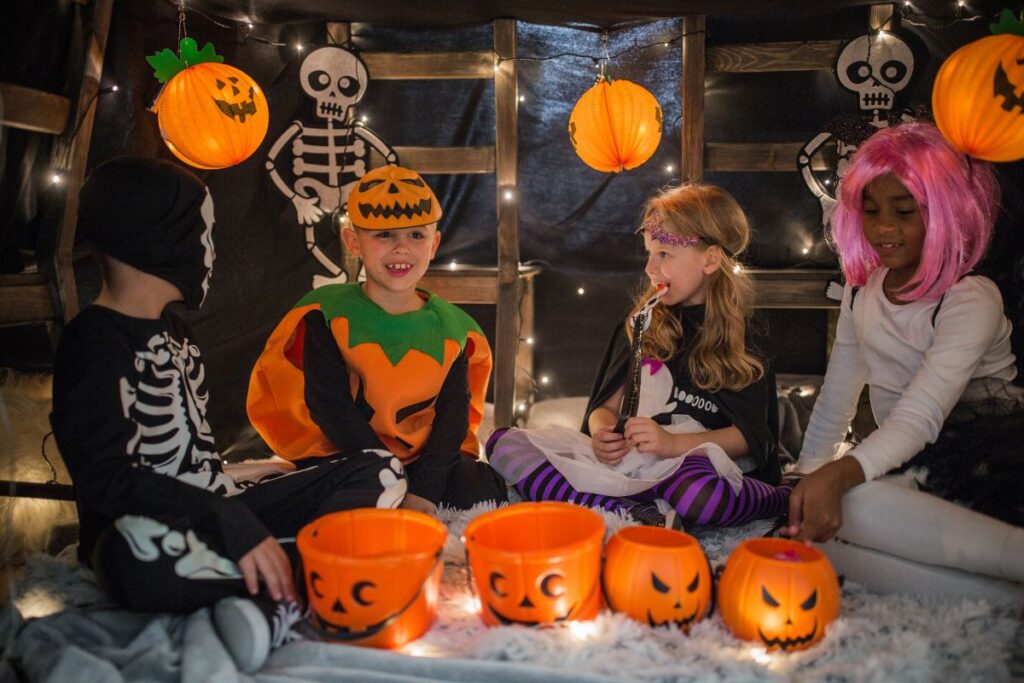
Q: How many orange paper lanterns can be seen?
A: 3